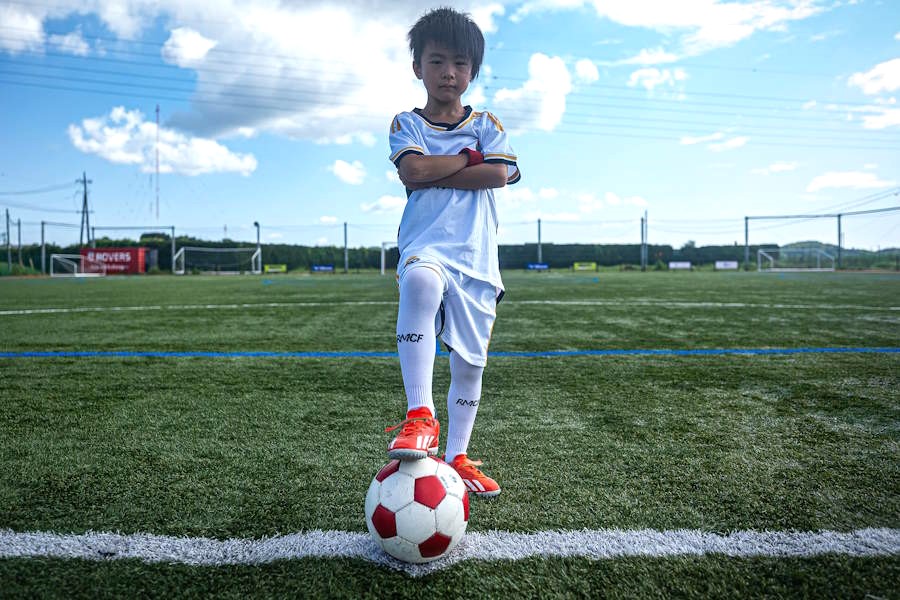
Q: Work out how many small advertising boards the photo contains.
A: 6